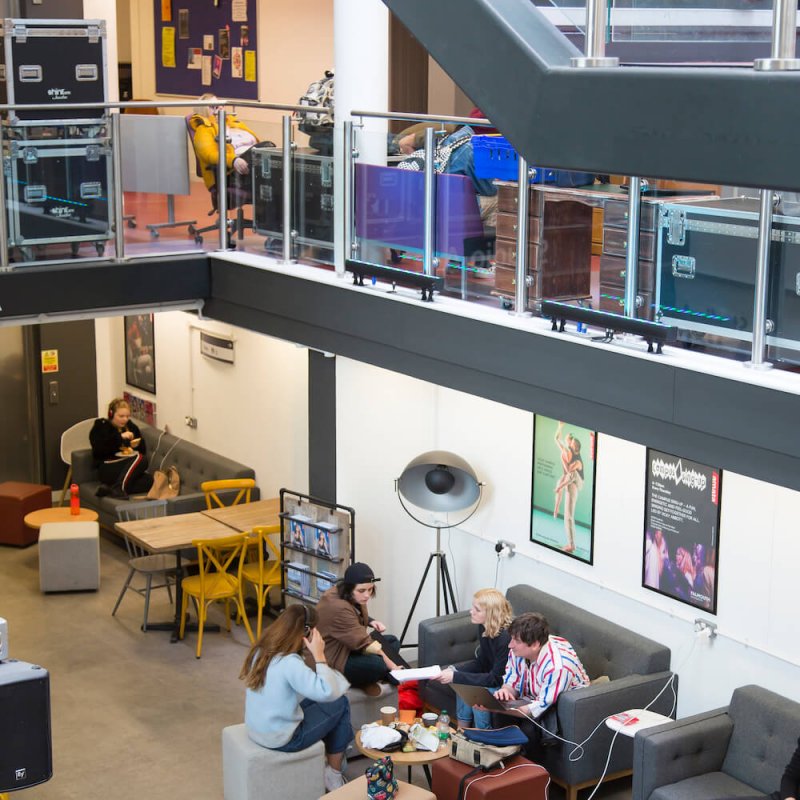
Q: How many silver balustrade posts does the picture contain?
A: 11